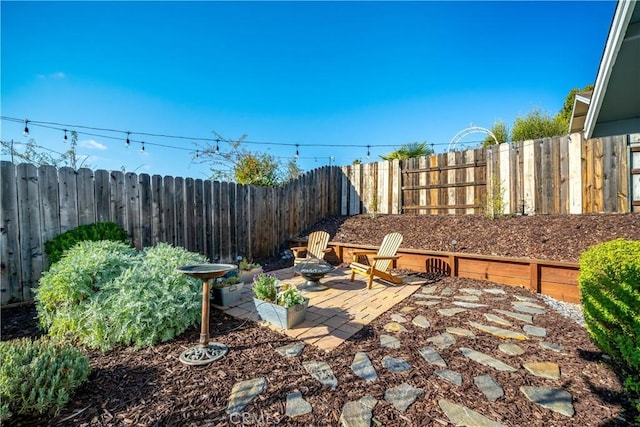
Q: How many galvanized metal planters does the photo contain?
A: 3